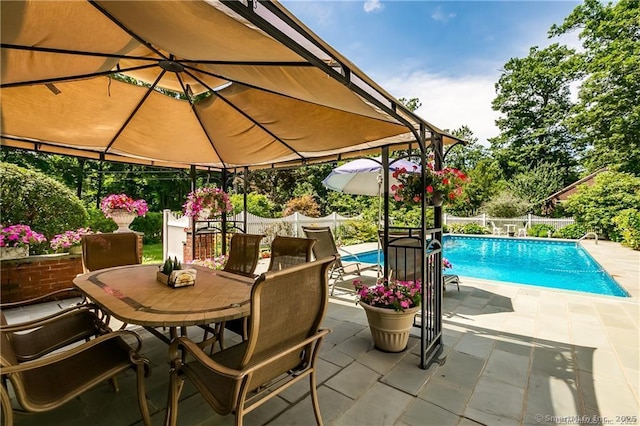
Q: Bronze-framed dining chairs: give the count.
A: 6